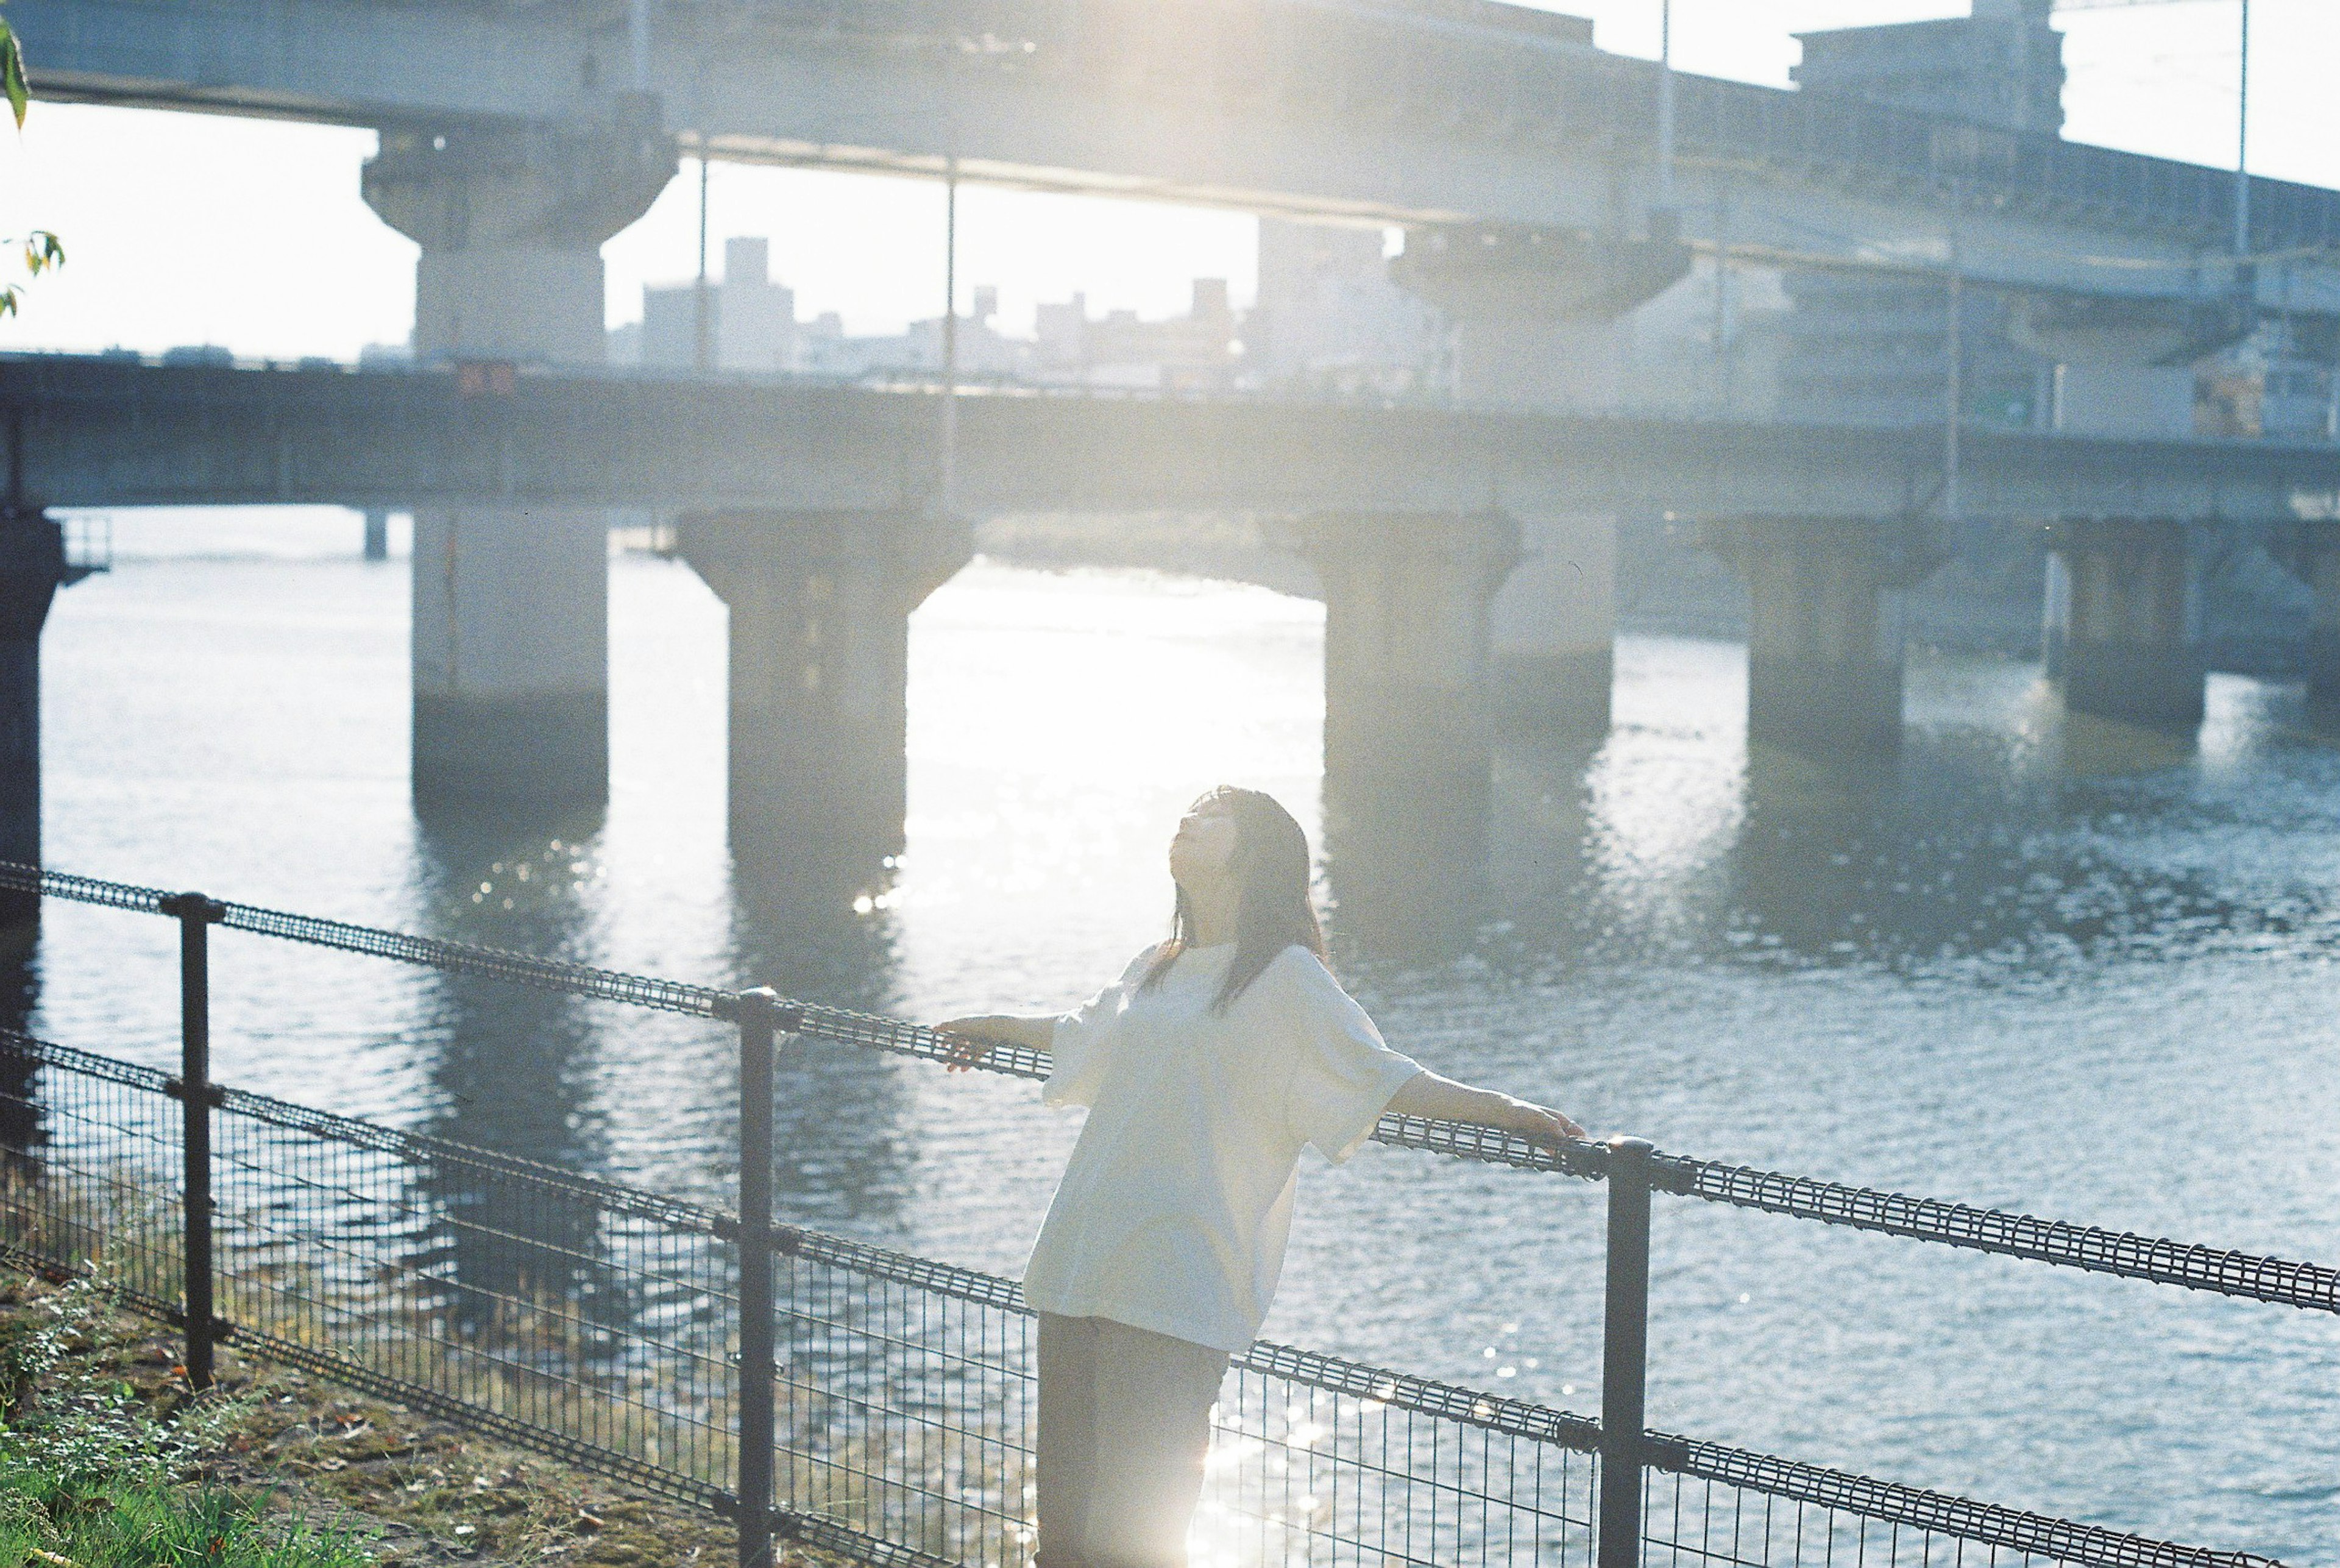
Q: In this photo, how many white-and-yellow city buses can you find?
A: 0